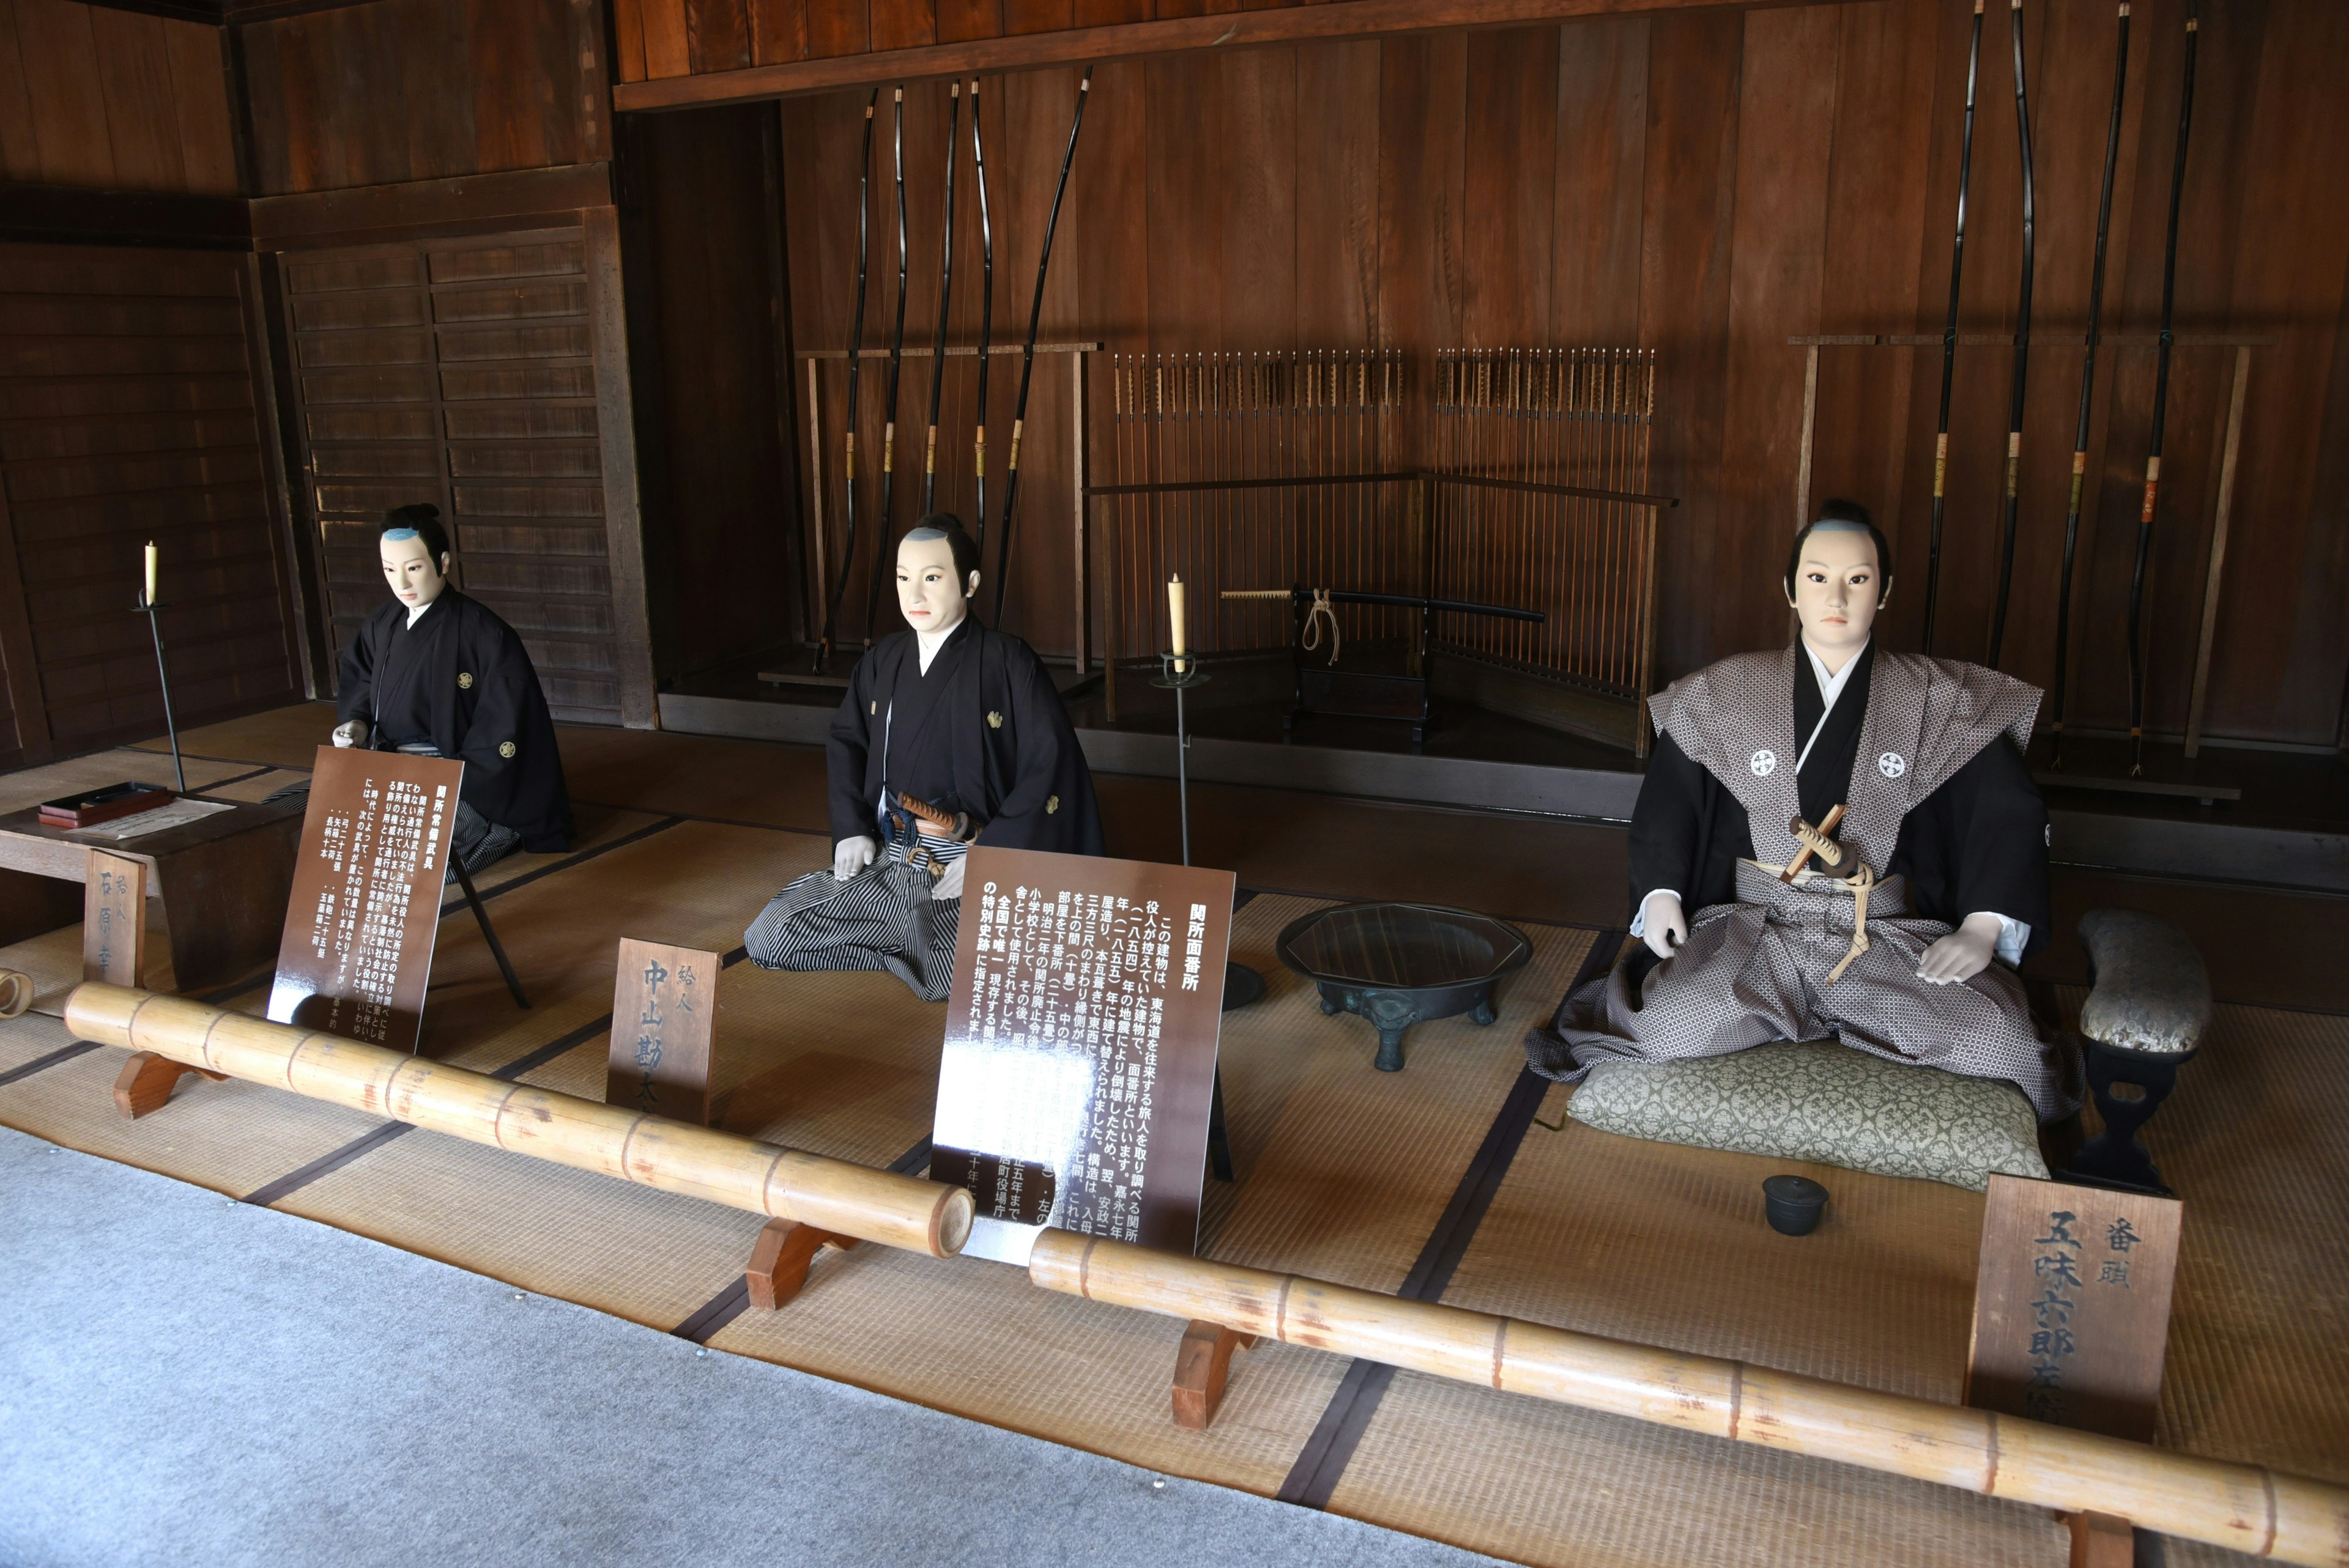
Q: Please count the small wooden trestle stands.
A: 4